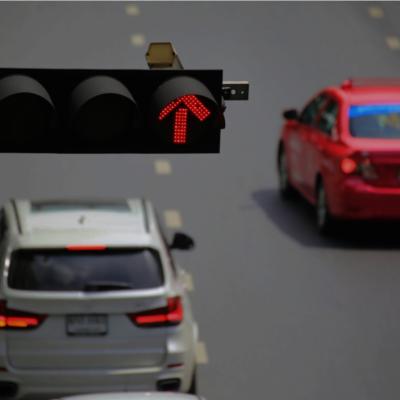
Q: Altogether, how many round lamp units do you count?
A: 3